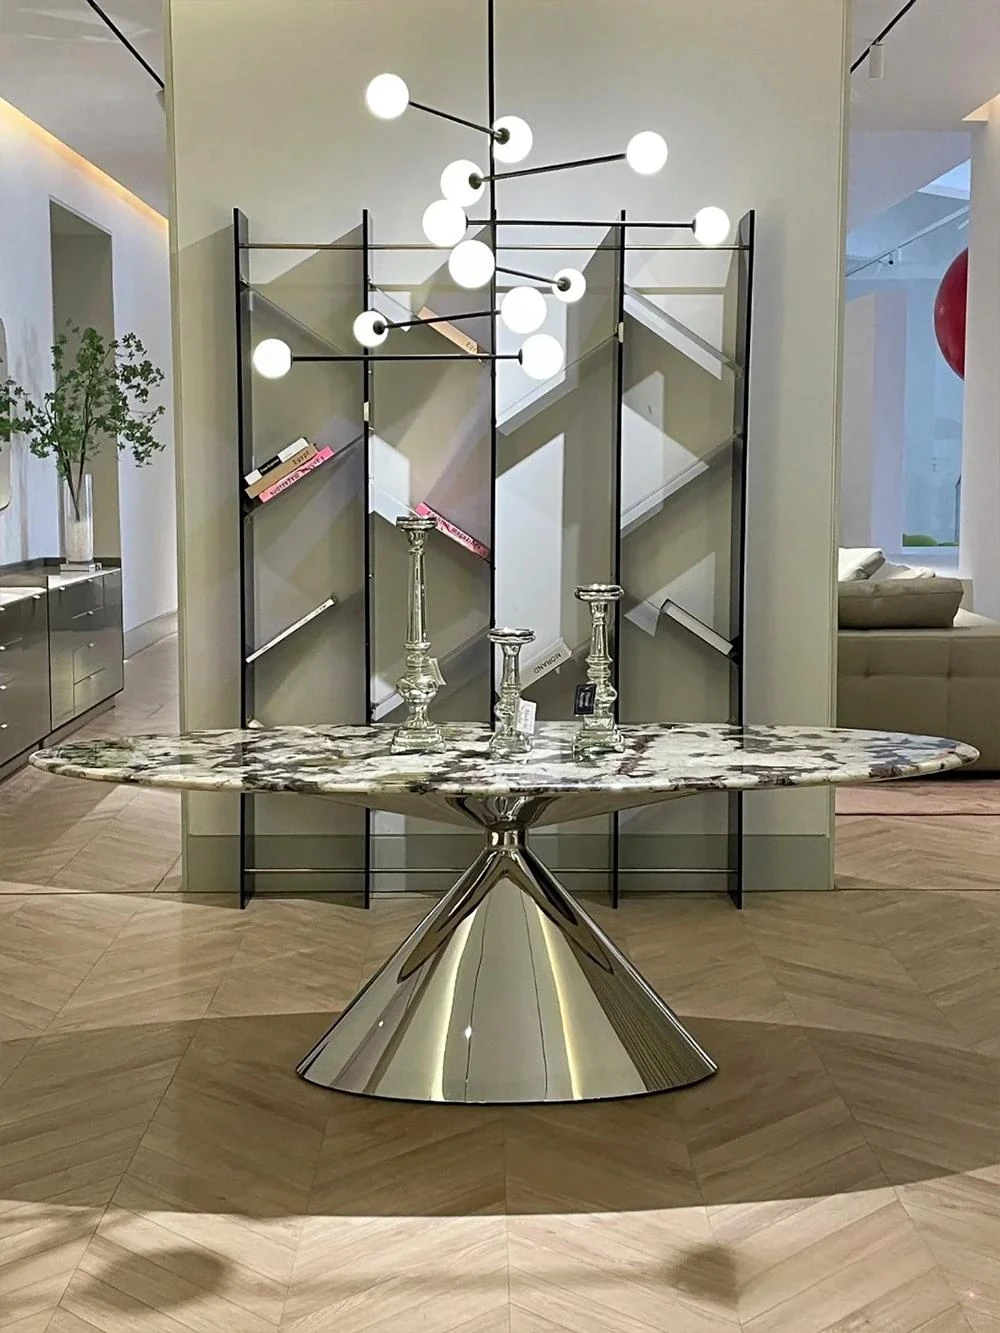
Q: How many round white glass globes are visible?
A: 12